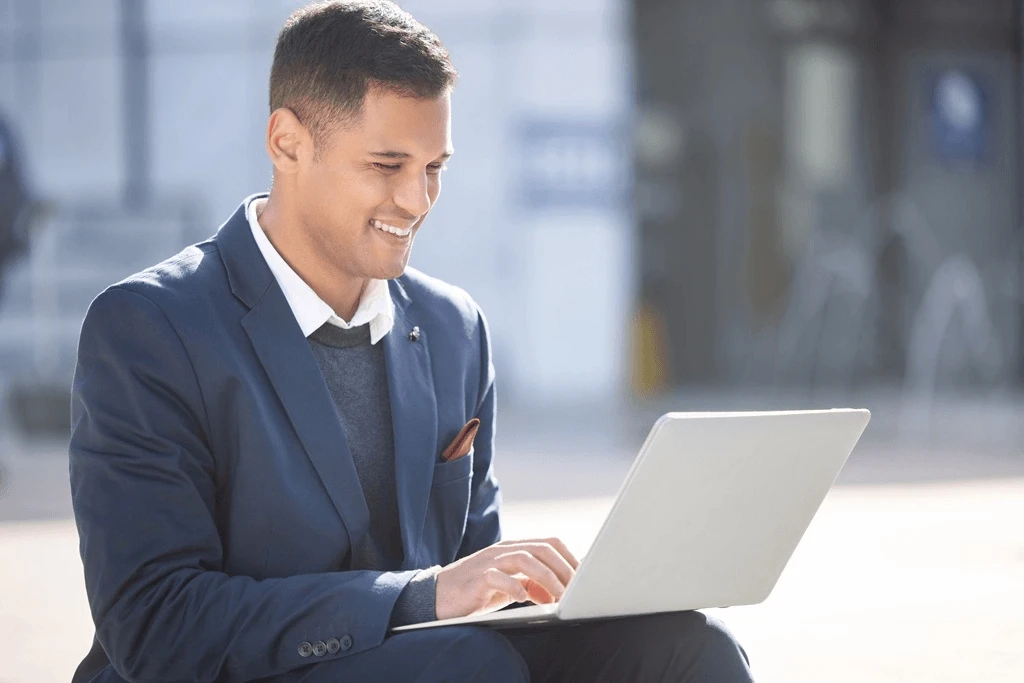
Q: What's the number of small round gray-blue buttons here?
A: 4